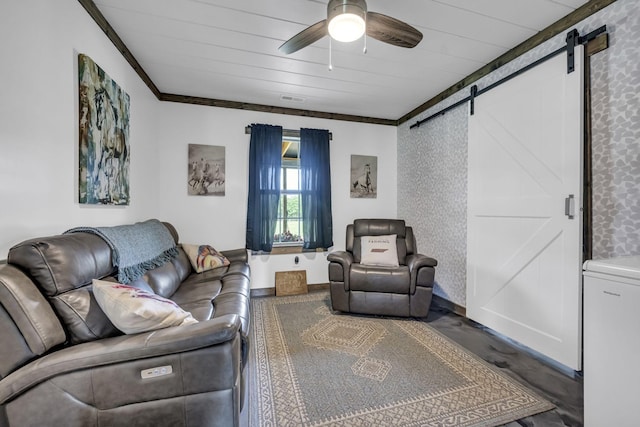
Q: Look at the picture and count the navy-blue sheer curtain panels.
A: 2